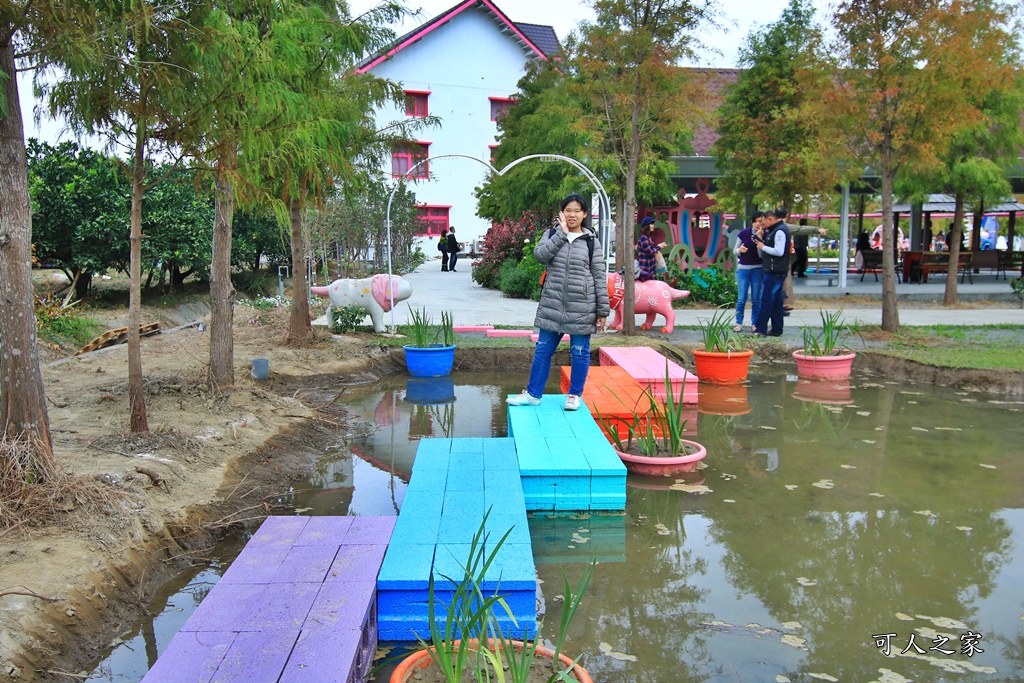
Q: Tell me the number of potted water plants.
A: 5